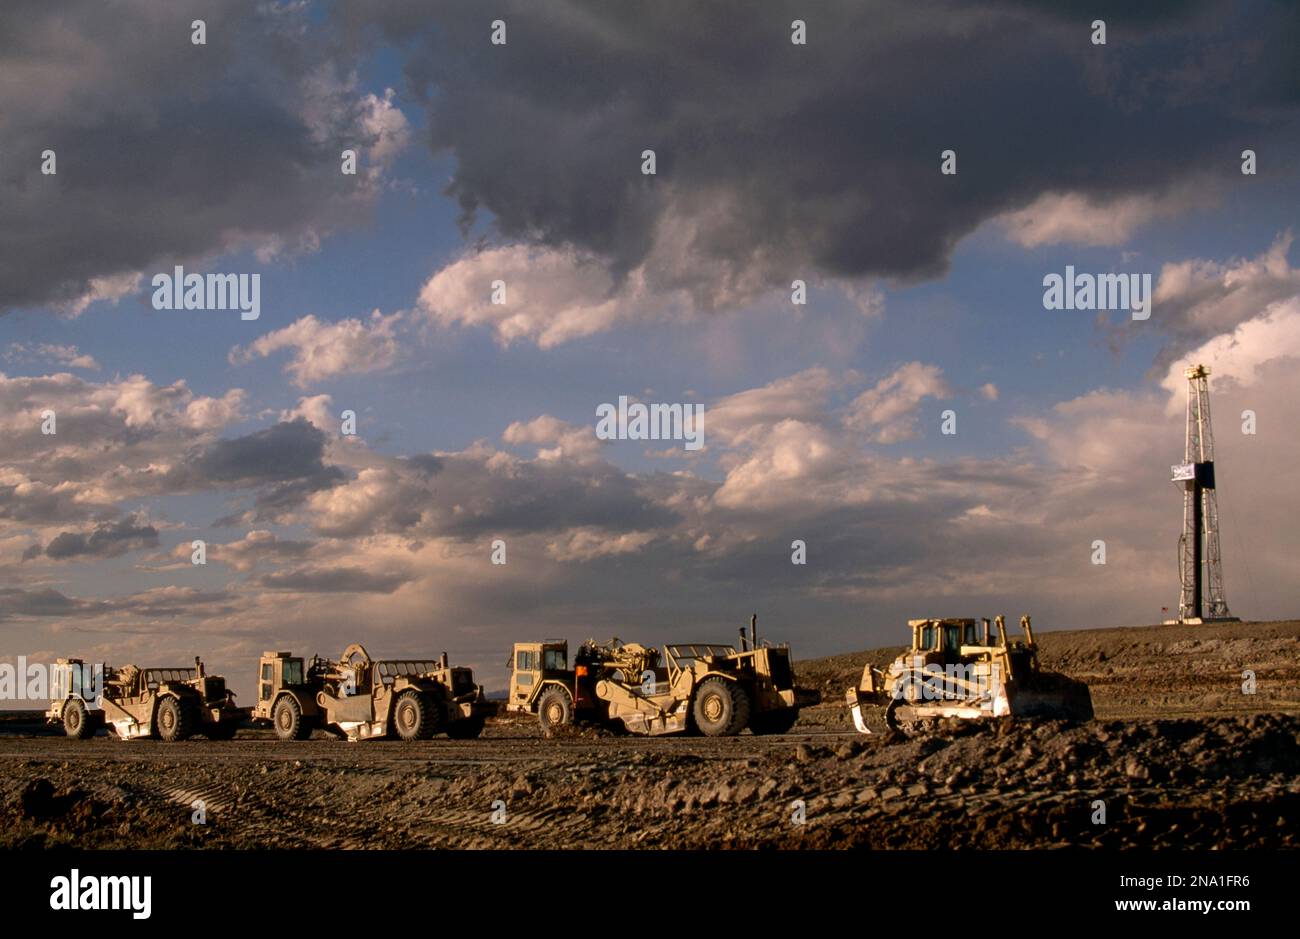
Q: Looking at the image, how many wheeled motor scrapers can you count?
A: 3